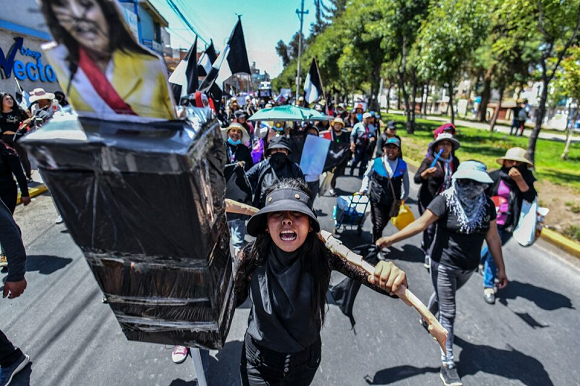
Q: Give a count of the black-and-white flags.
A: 4